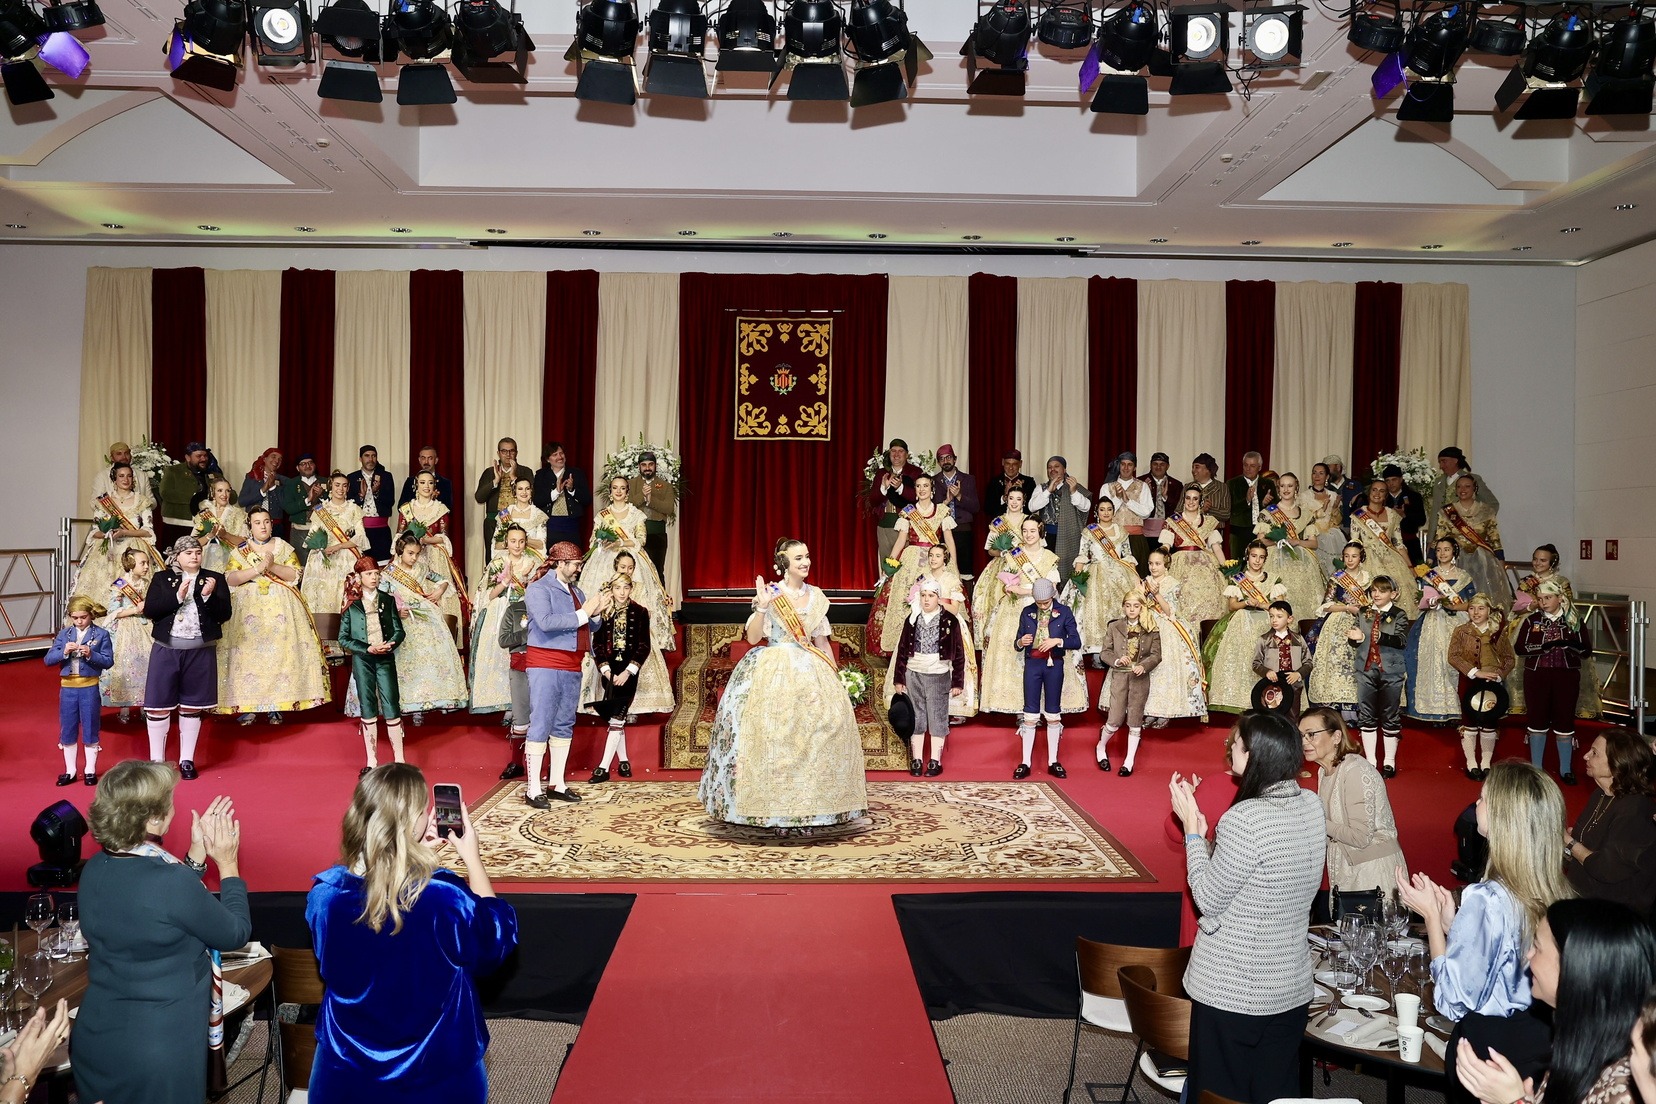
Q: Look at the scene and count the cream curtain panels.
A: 10